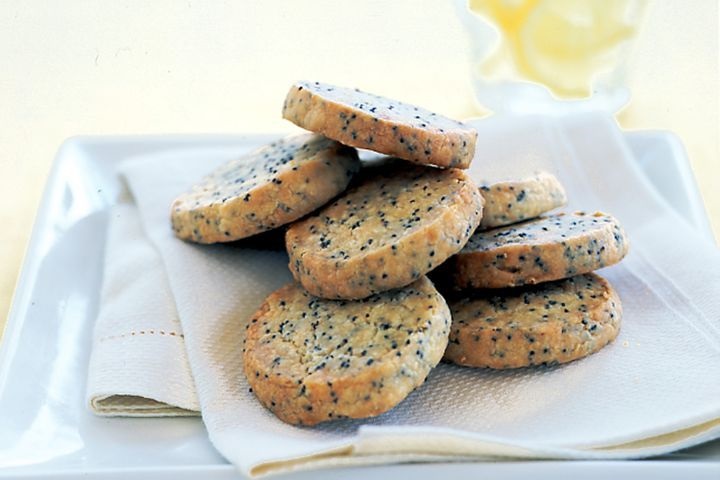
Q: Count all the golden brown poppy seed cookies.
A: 7